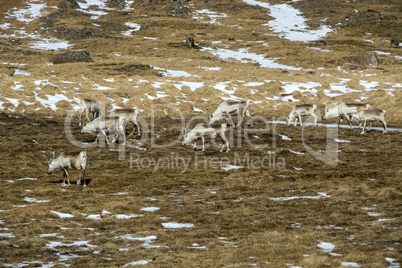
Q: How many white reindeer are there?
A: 9